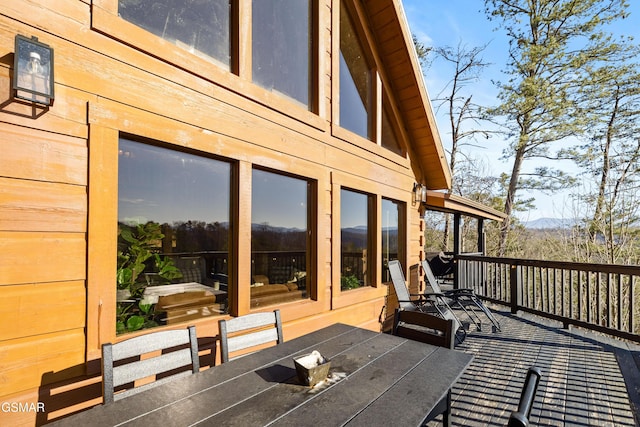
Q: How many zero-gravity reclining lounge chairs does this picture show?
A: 2